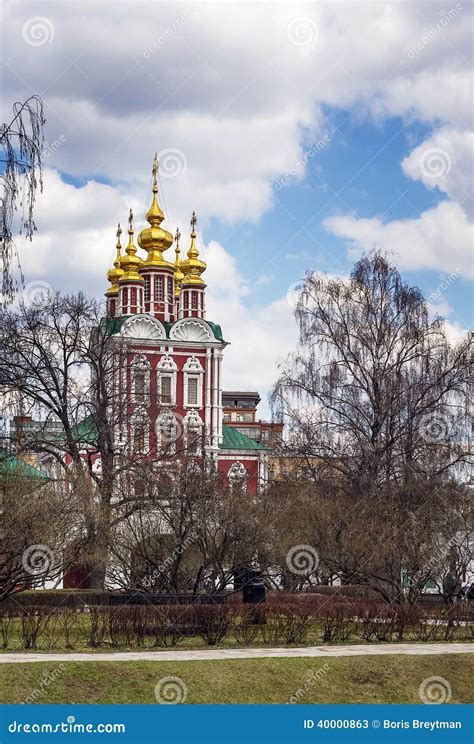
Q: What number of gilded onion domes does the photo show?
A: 5